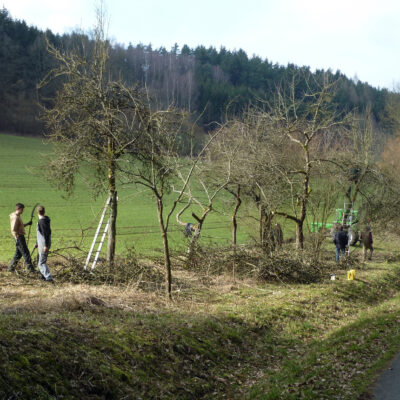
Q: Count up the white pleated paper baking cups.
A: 0